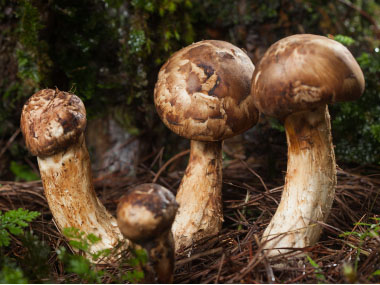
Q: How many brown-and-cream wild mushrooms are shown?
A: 4